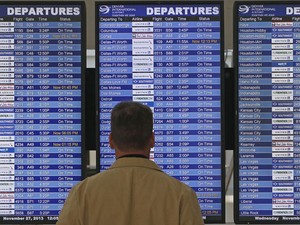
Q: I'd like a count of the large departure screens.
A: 3